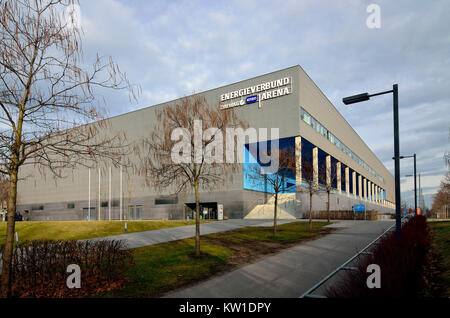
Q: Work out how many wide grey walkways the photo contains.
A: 2